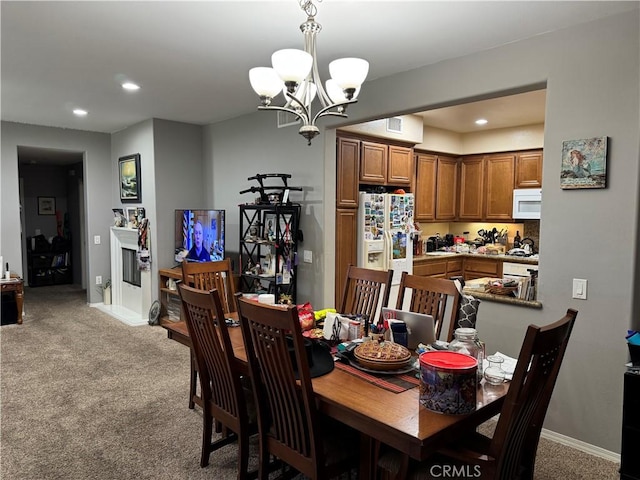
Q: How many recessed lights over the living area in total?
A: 2